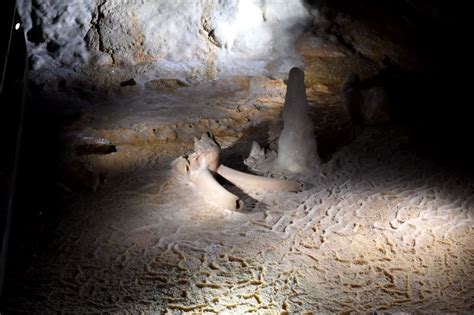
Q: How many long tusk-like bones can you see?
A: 2